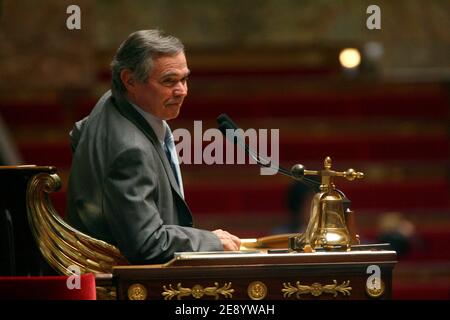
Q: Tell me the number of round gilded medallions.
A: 3